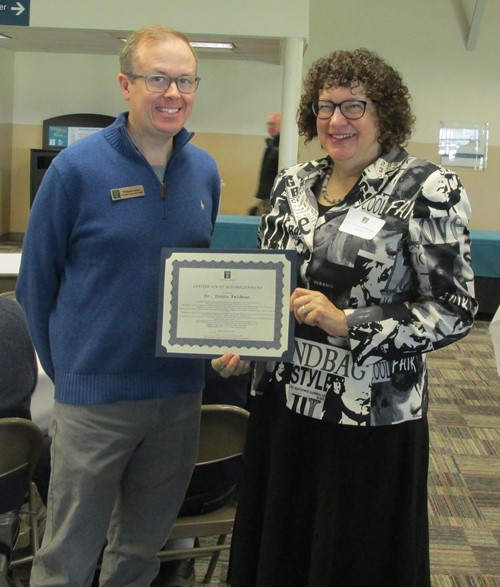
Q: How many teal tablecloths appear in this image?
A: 1